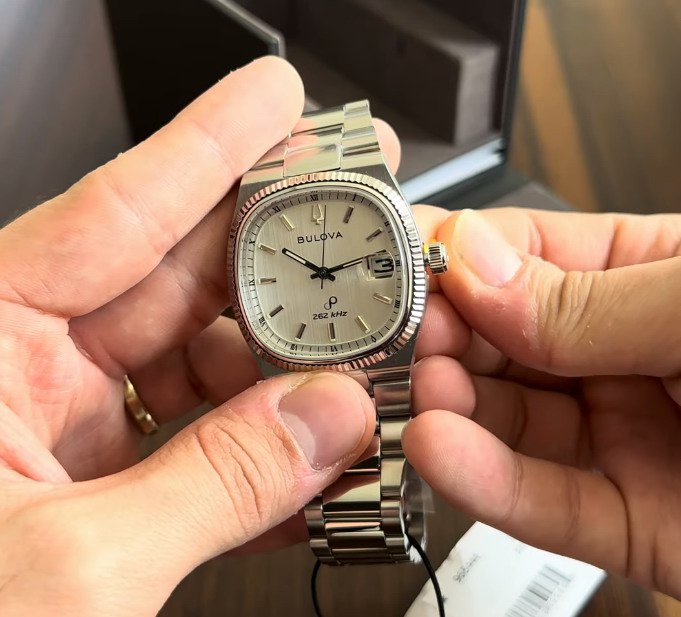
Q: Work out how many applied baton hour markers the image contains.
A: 10